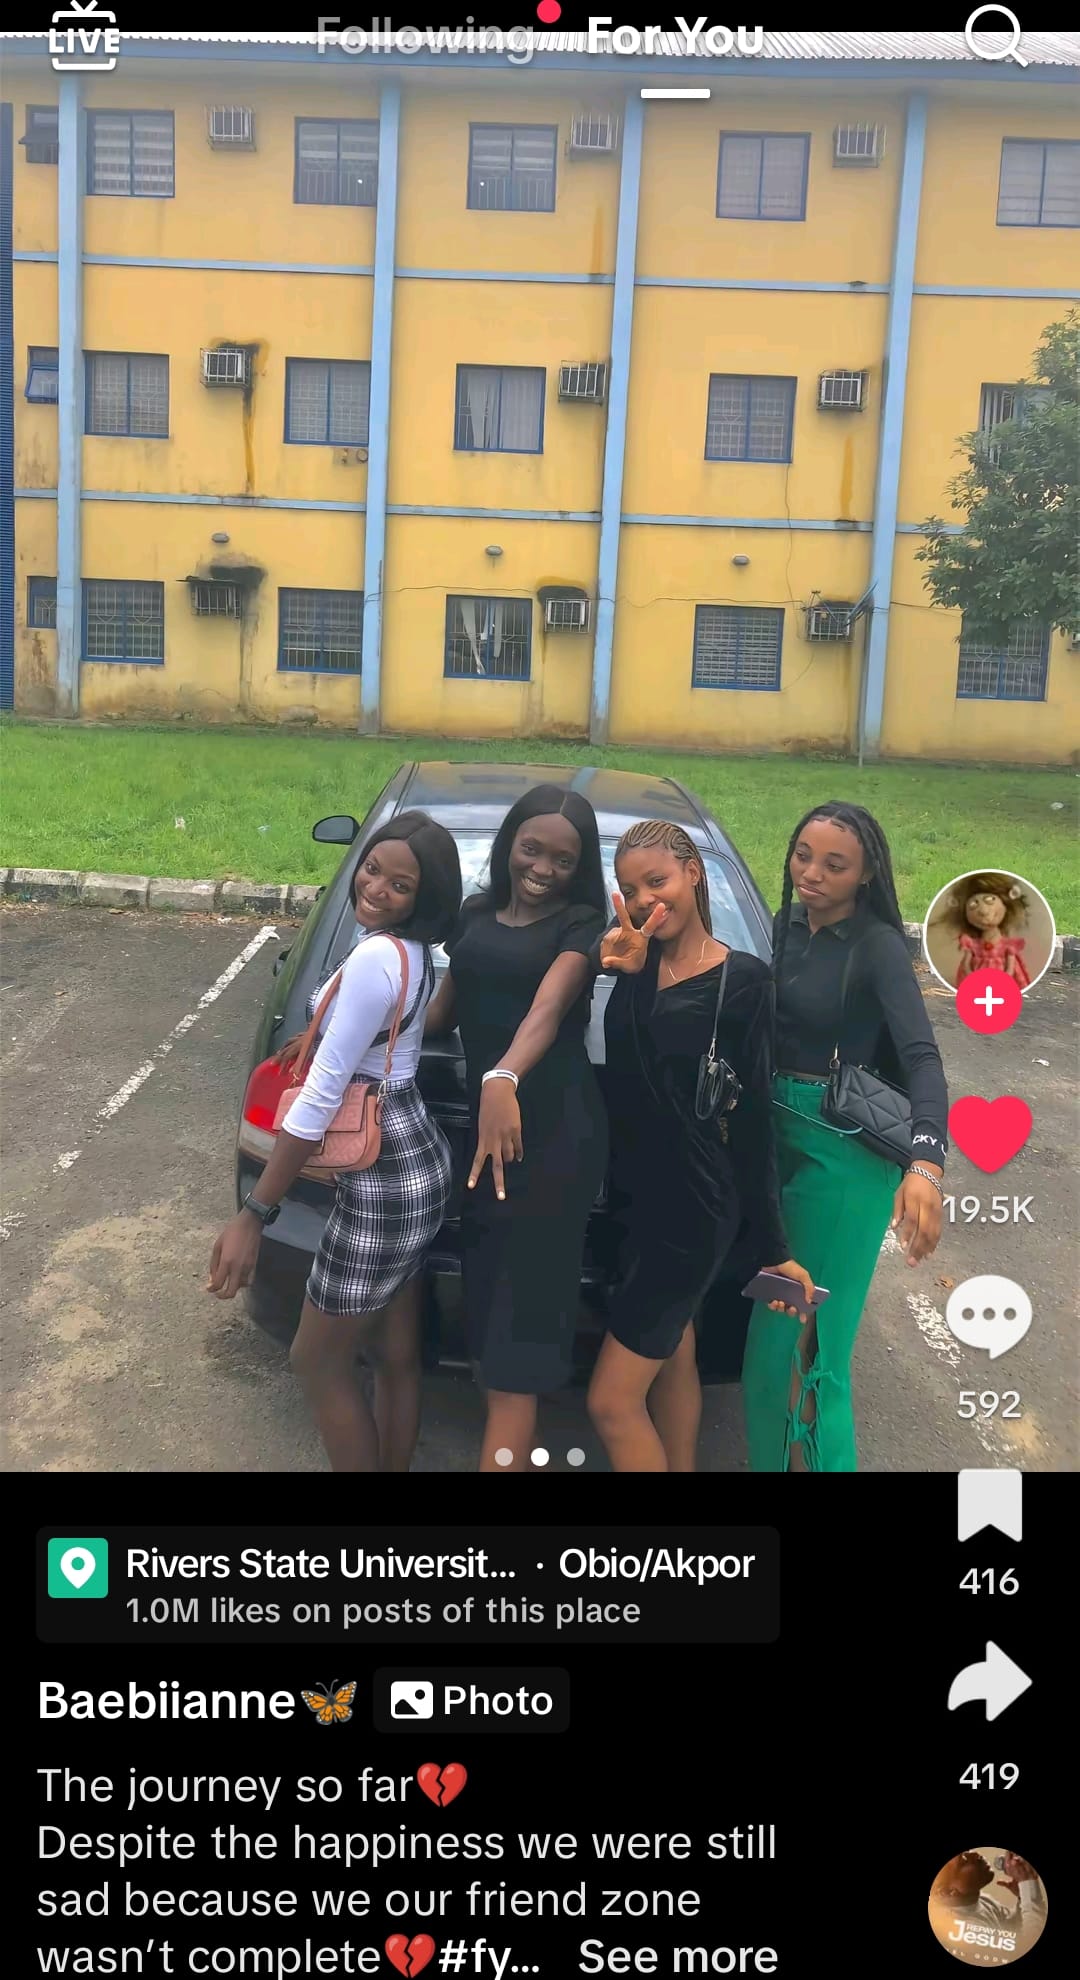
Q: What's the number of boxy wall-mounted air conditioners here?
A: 9